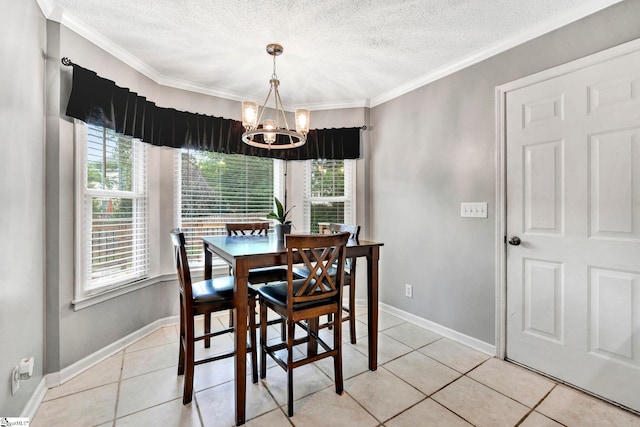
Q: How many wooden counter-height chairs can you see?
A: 4